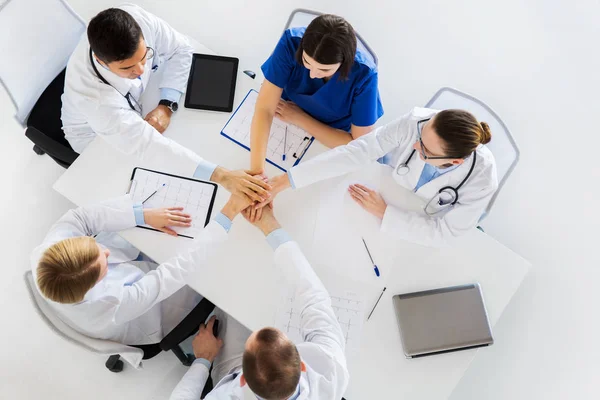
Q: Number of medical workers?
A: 5